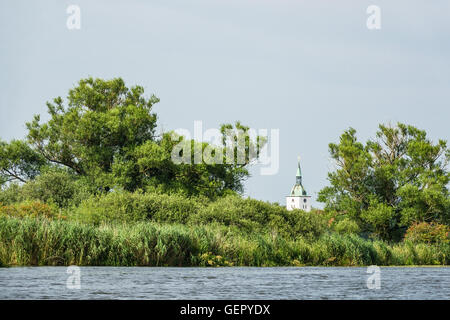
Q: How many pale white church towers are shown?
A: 1